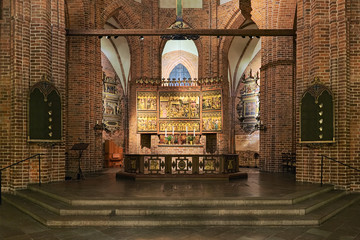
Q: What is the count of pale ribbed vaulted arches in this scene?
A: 2